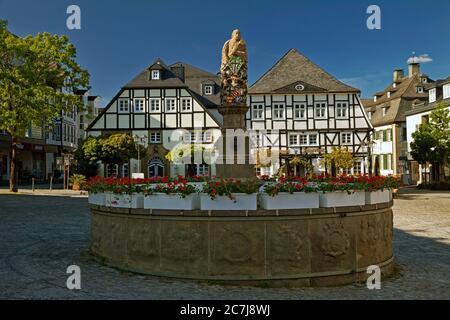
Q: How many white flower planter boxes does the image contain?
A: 7